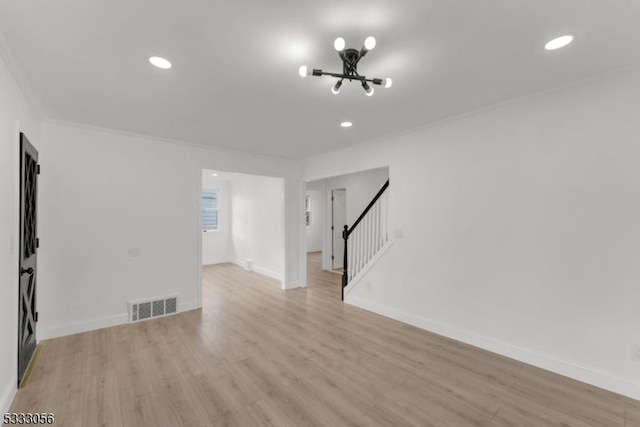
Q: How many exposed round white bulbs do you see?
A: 6